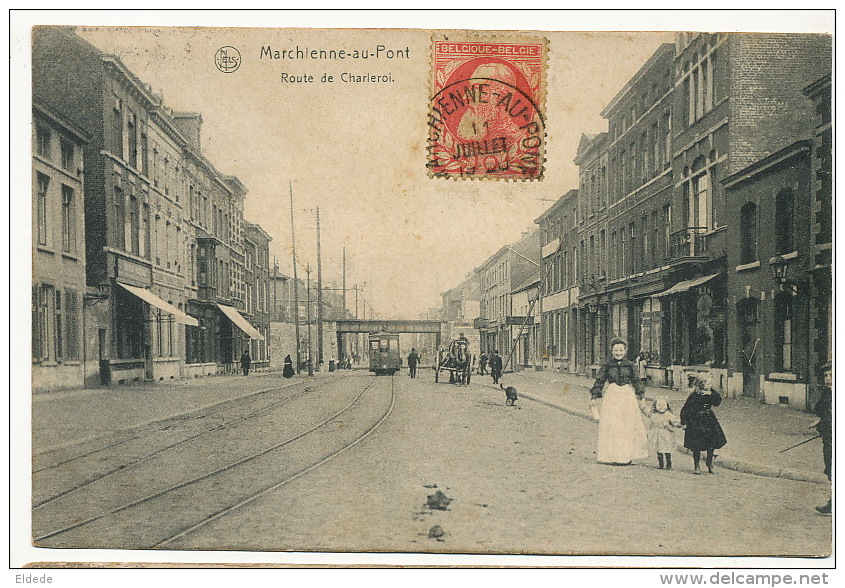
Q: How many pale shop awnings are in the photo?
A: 3